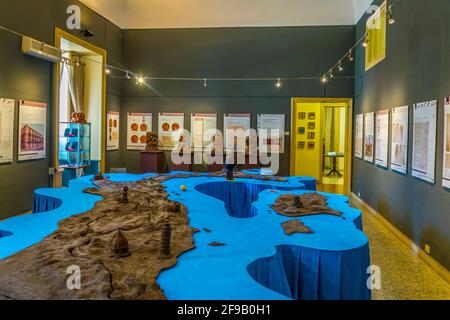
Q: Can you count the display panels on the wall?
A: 14